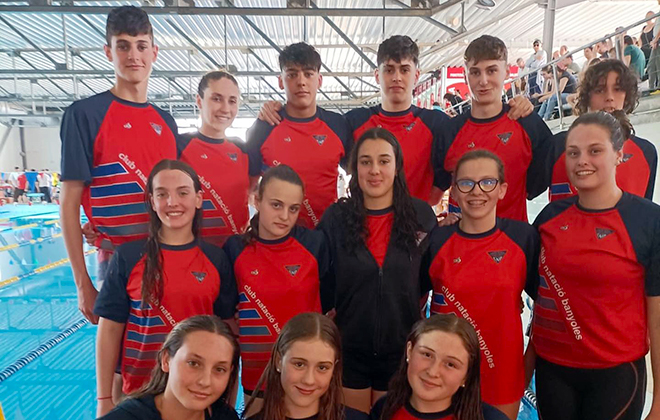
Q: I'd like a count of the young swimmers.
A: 14